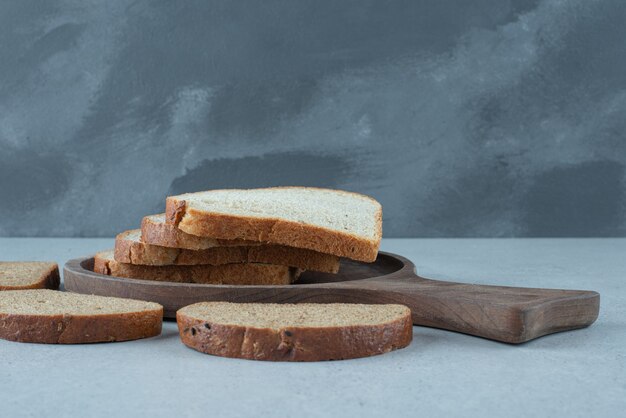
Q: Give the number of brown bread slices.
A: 3